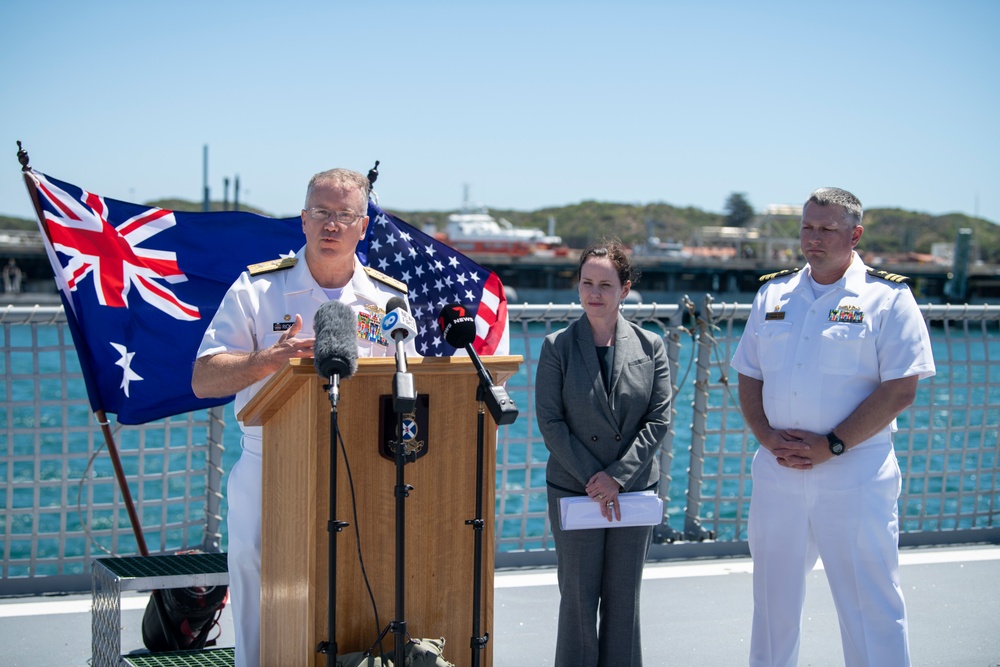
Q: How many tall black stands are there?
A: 3